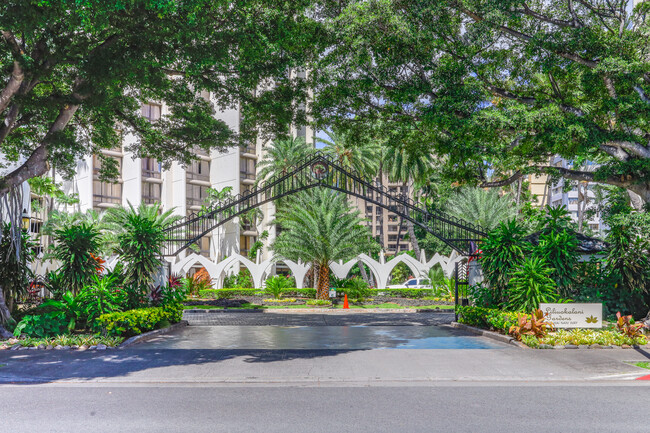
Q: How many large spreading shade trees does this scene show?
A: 2